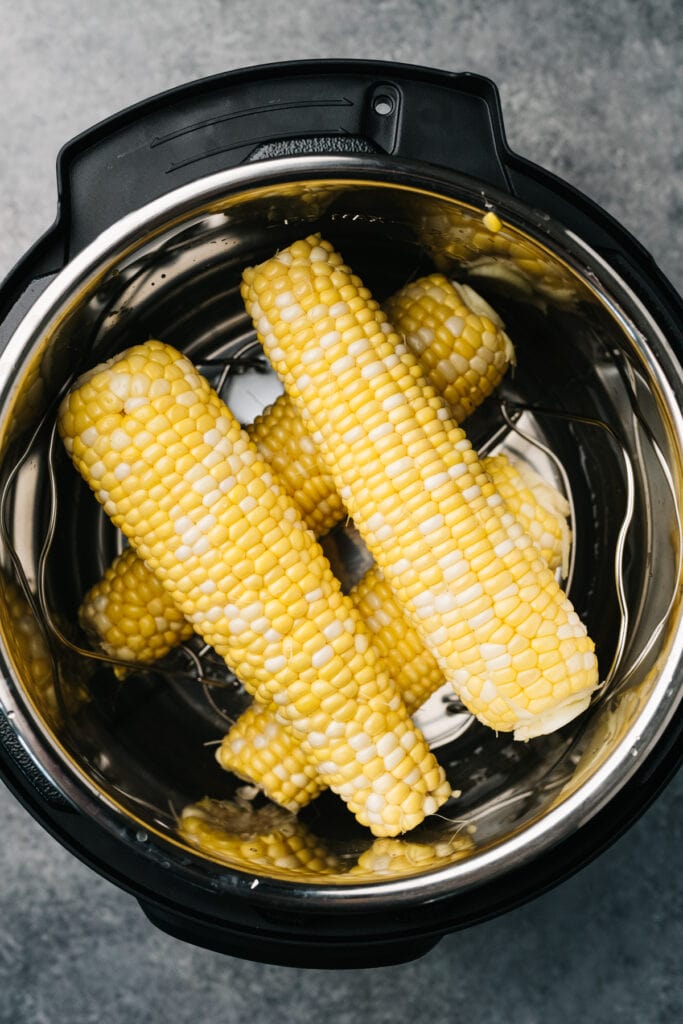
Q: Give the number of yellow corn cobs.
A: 4